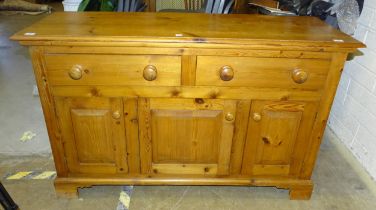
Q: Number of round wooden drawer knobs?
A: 4